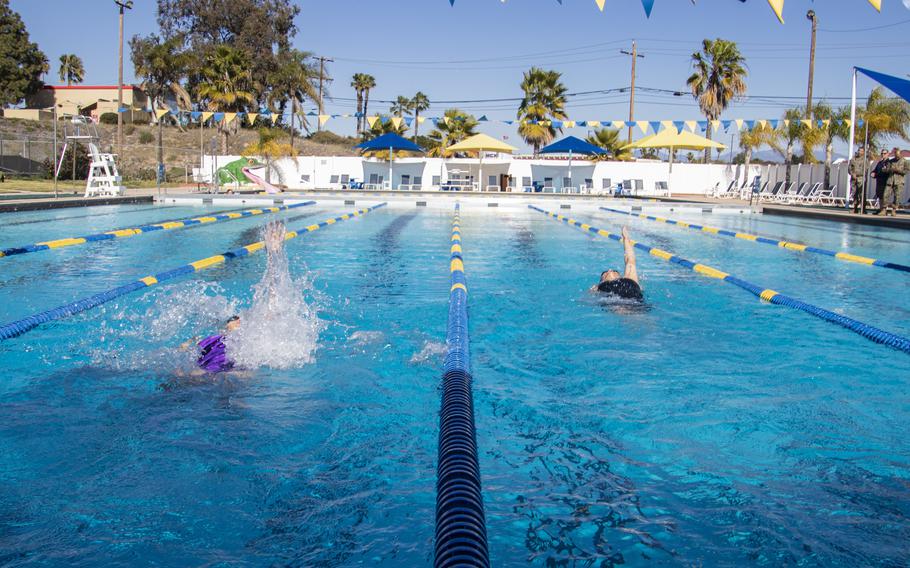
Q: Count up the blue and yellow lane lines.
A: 5